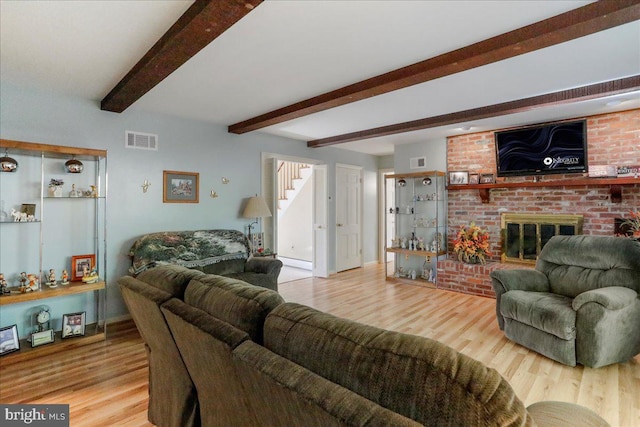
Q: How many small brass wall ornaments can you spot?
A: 3